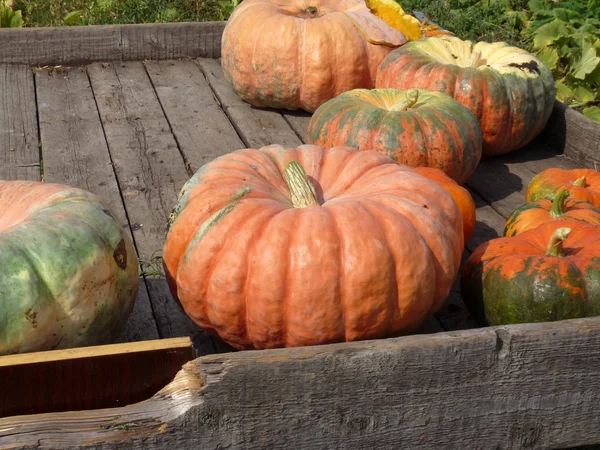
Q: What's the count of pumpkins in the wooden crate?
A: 9